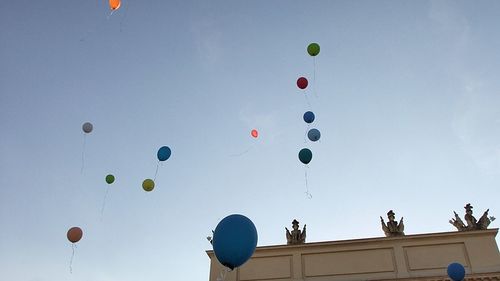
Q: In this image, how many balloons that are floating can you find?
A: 14